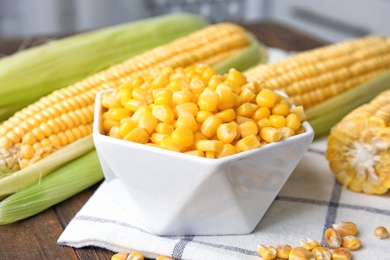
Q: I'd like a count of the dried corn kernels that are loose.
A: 13